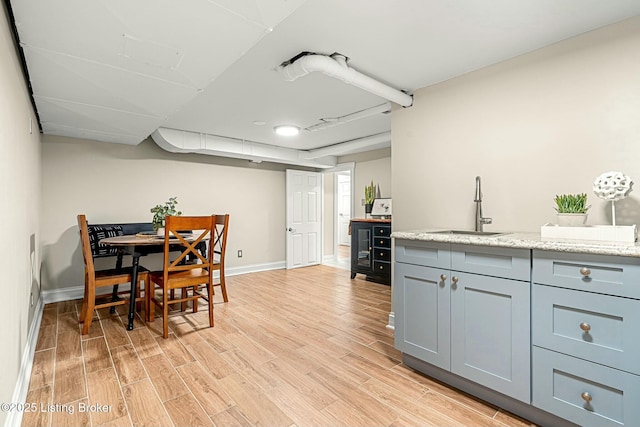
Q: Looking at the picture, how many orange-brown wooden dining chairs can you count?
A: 3